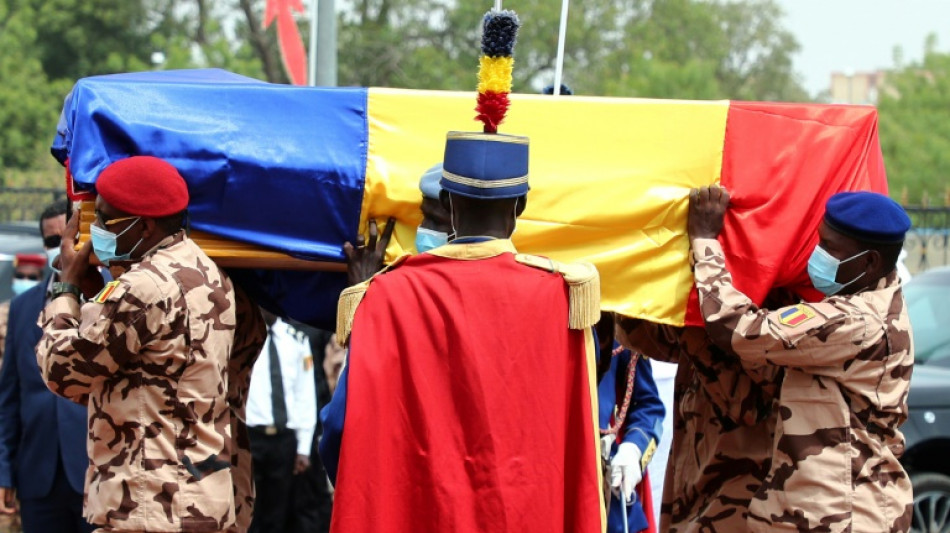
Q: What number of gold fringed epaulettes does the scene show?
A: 2